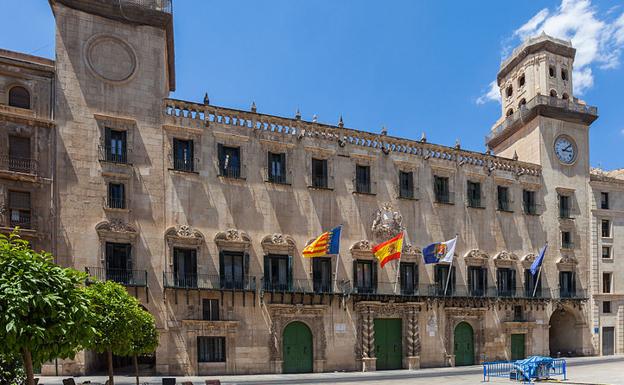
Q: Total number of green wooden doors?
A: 4